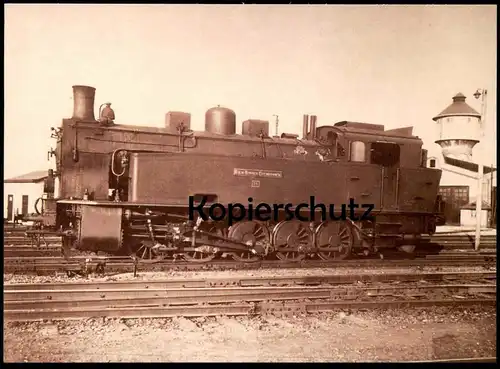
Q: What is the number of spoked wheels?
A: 5